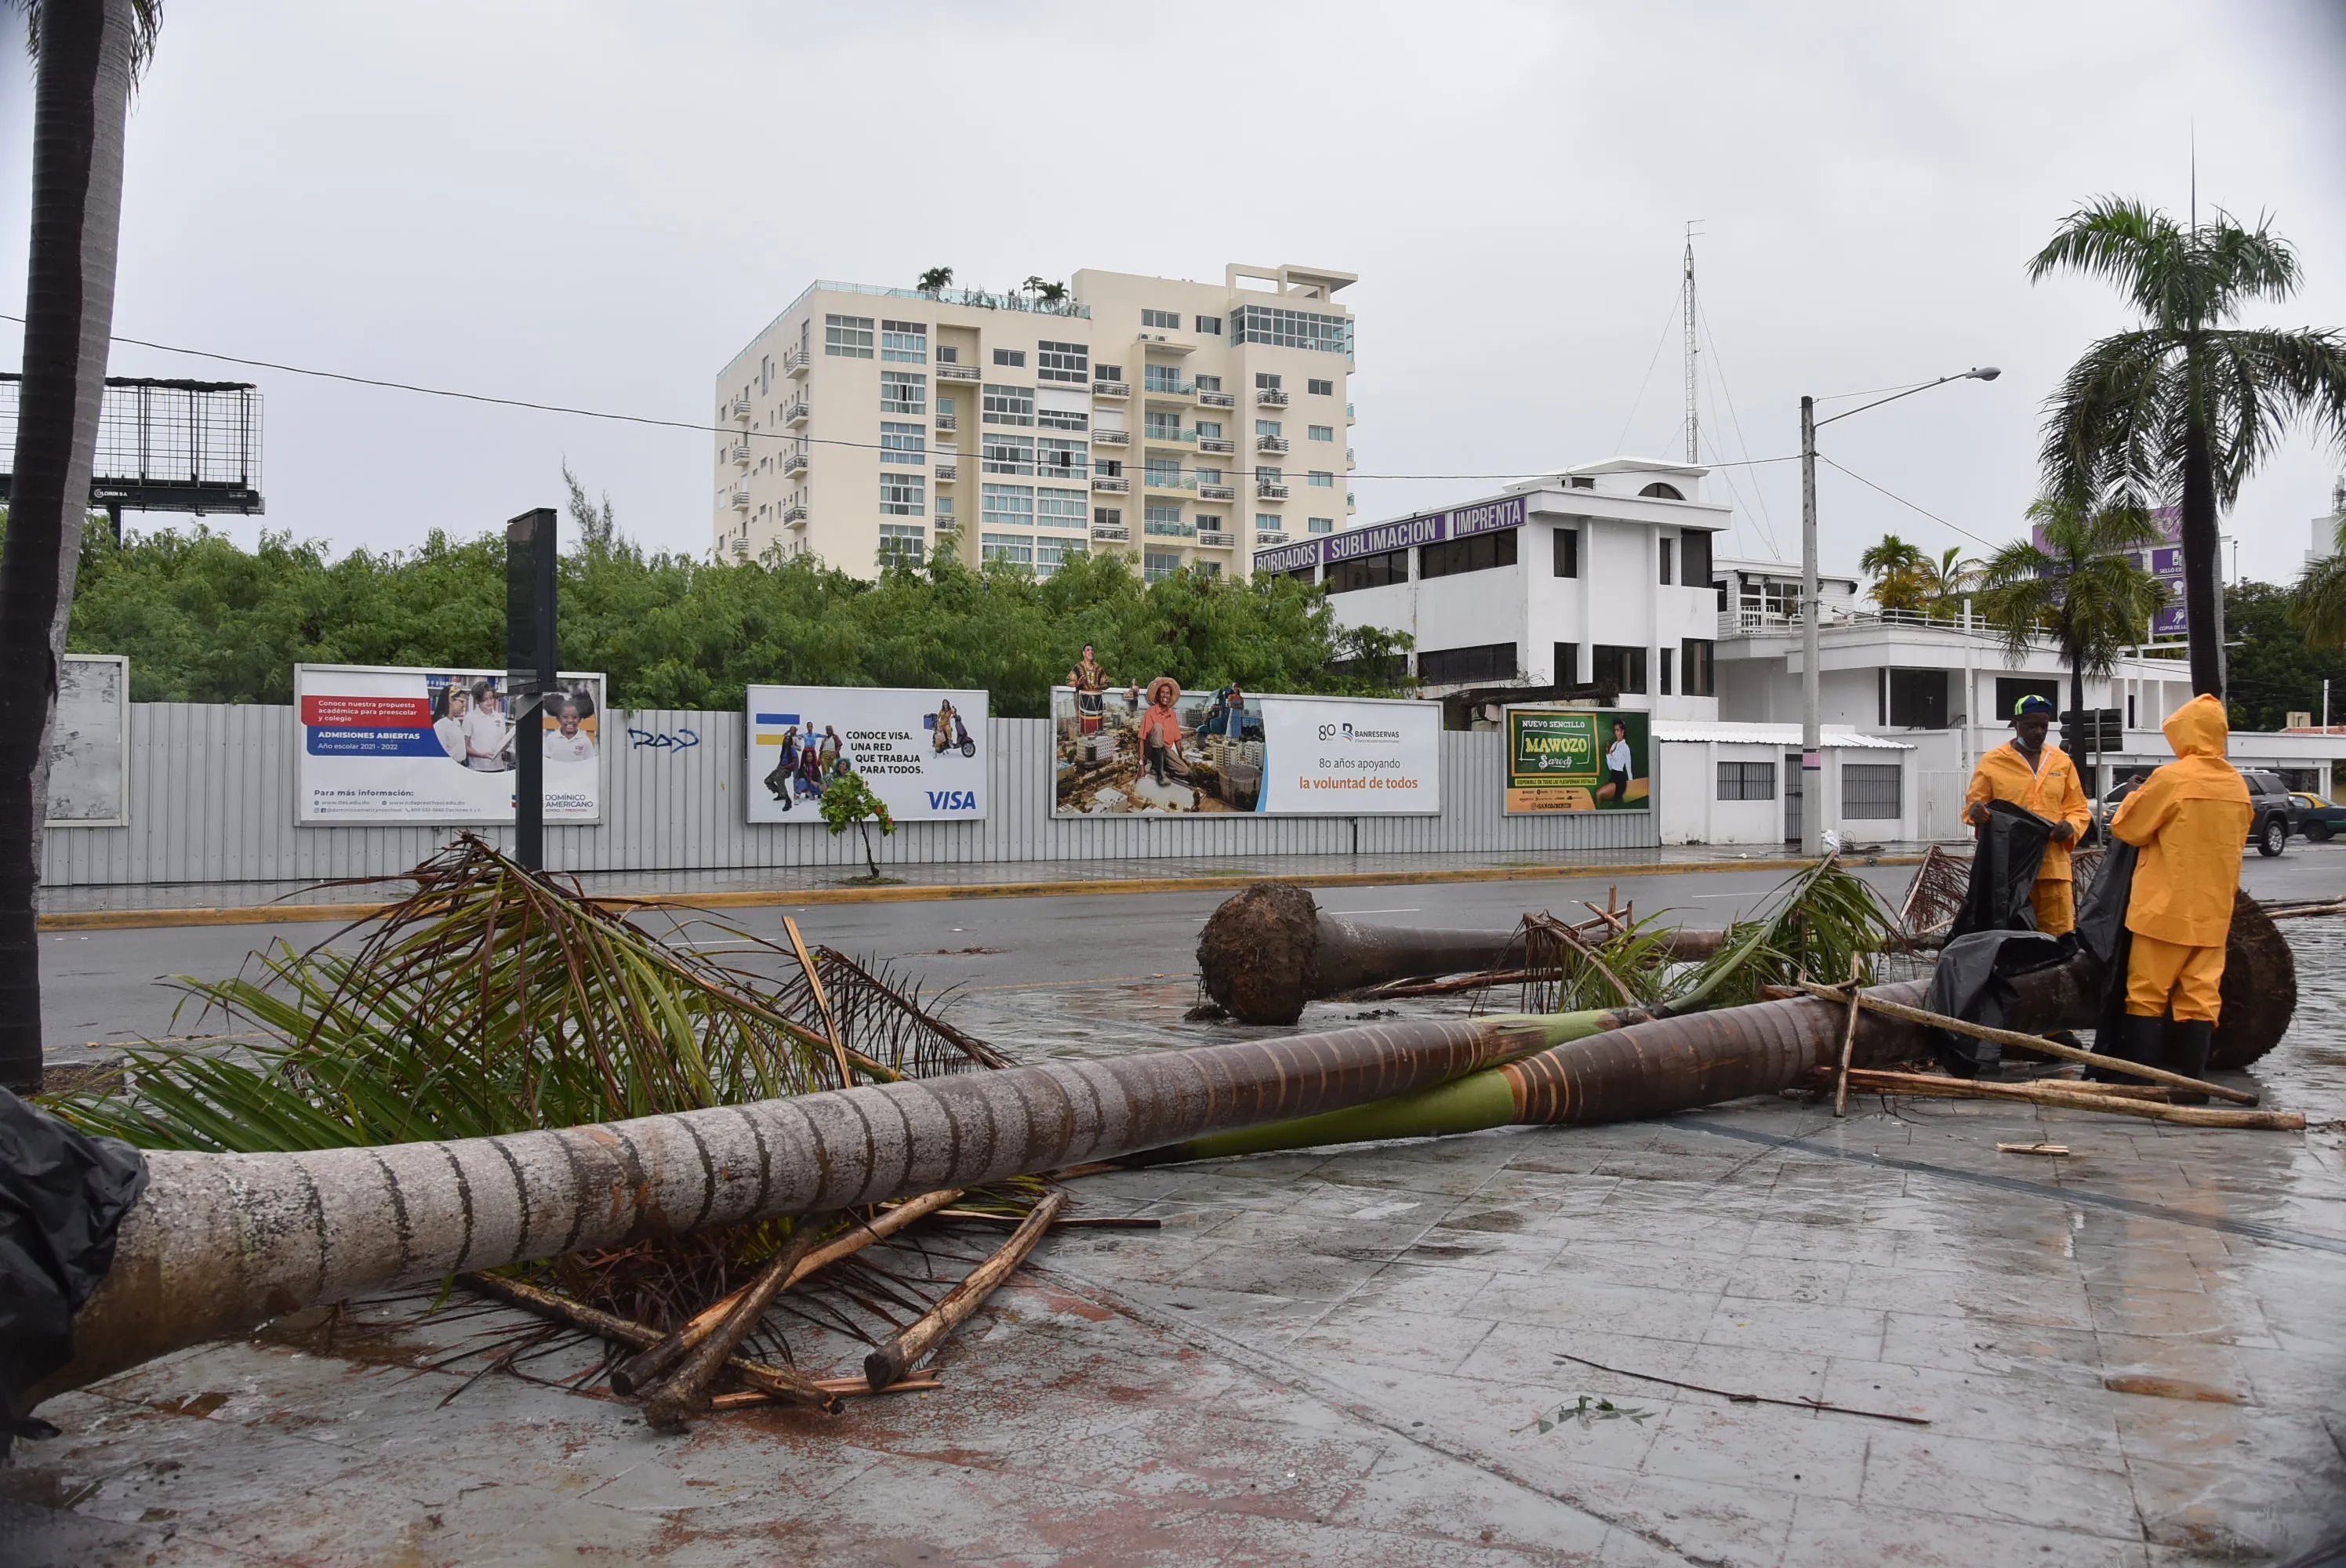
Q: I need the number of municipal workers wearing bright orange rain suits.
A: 2